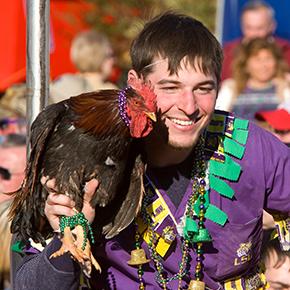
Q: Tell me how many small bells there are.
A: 3